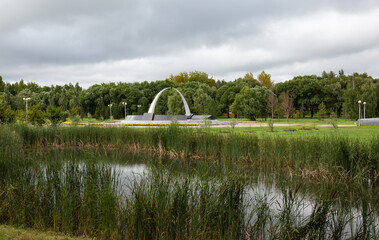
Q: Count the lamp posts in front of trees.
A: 6